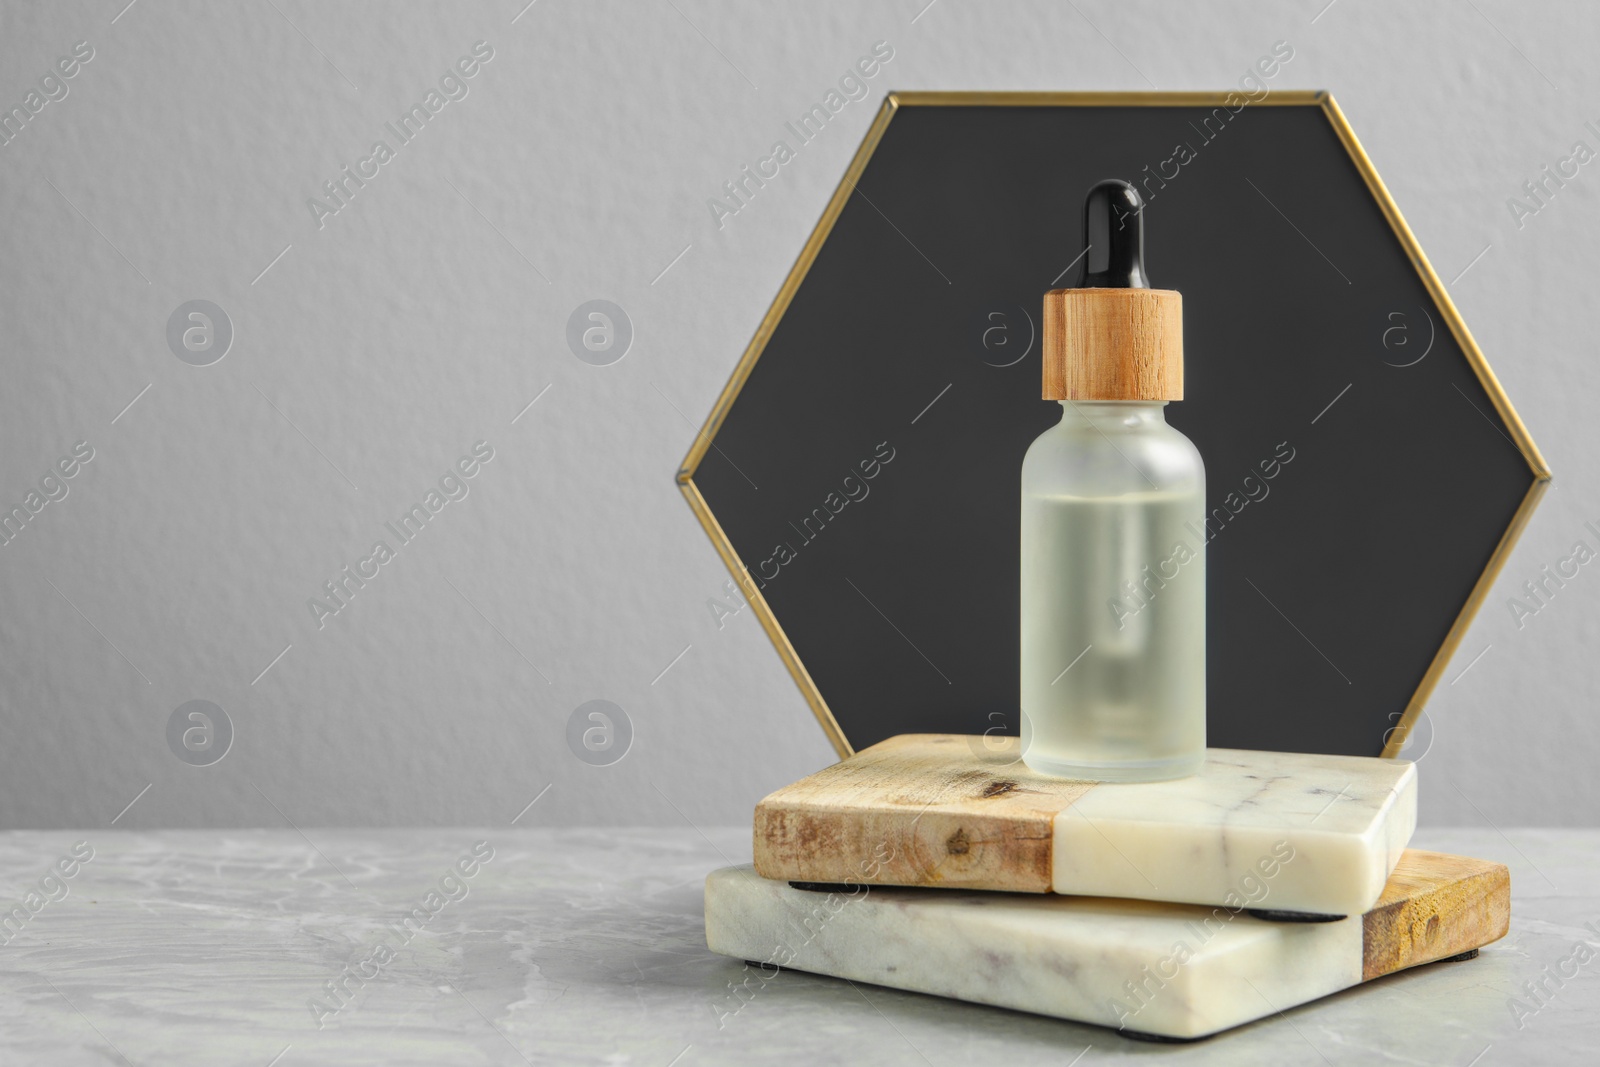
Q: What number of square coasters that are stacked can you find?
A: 2